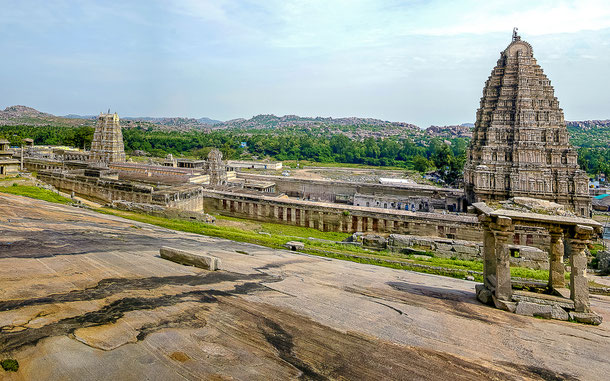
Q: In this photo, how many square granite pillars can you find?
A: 4